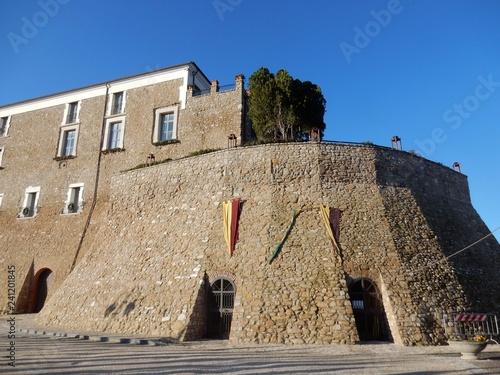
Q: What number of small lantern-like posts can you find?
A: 5